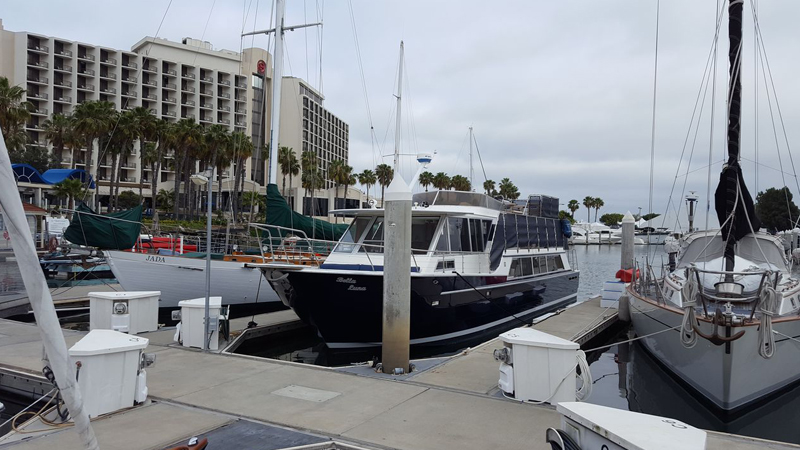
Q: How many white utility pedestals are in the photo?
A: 5